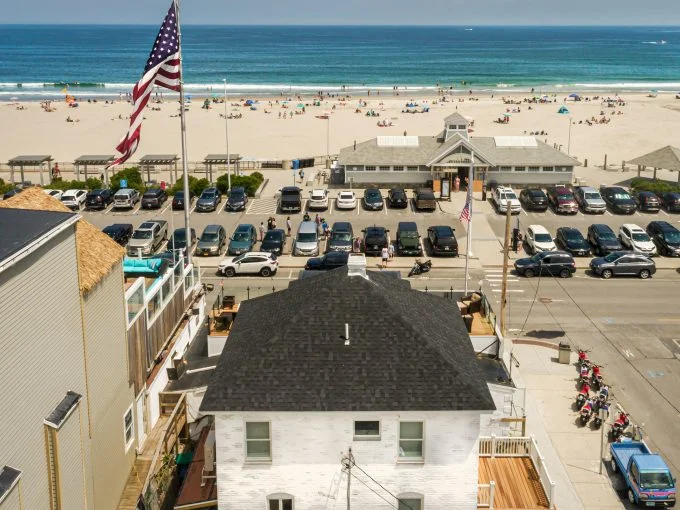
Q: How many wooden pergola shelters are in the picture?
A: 4